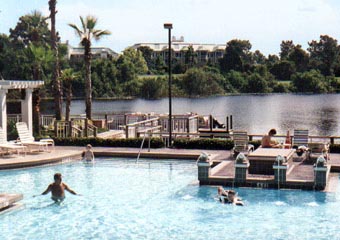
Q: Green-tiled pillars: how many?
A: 4